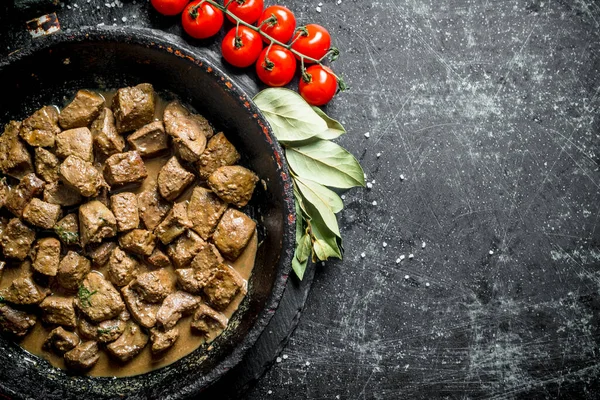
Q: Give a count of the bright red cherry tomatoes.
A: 8